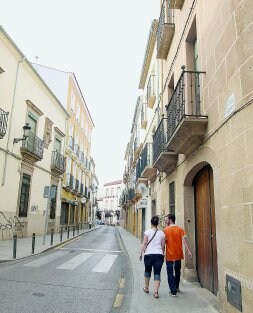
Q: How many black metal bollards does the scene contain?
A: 7